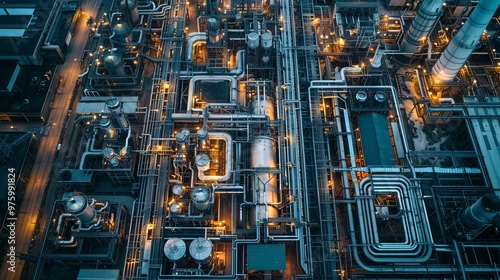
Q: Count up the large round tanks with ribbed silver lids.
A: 2